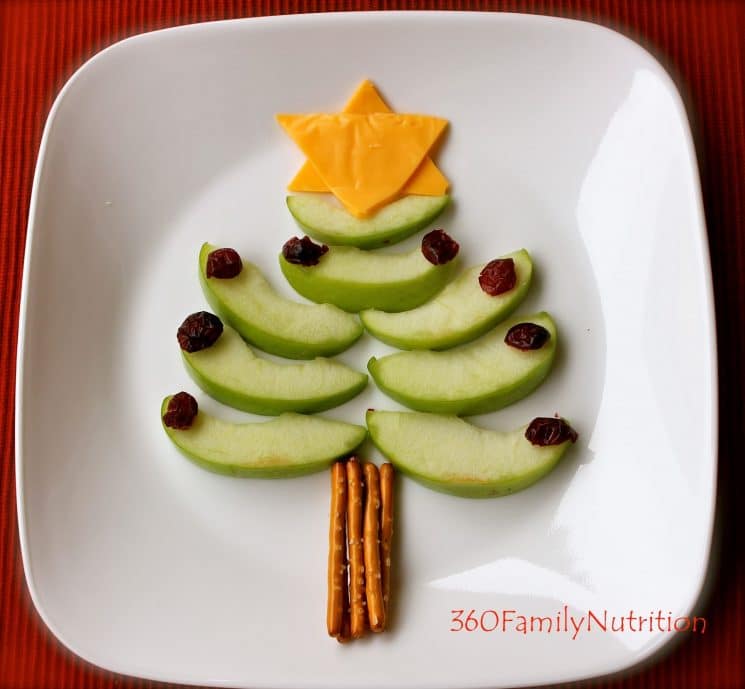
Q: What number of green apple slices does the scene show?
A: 8